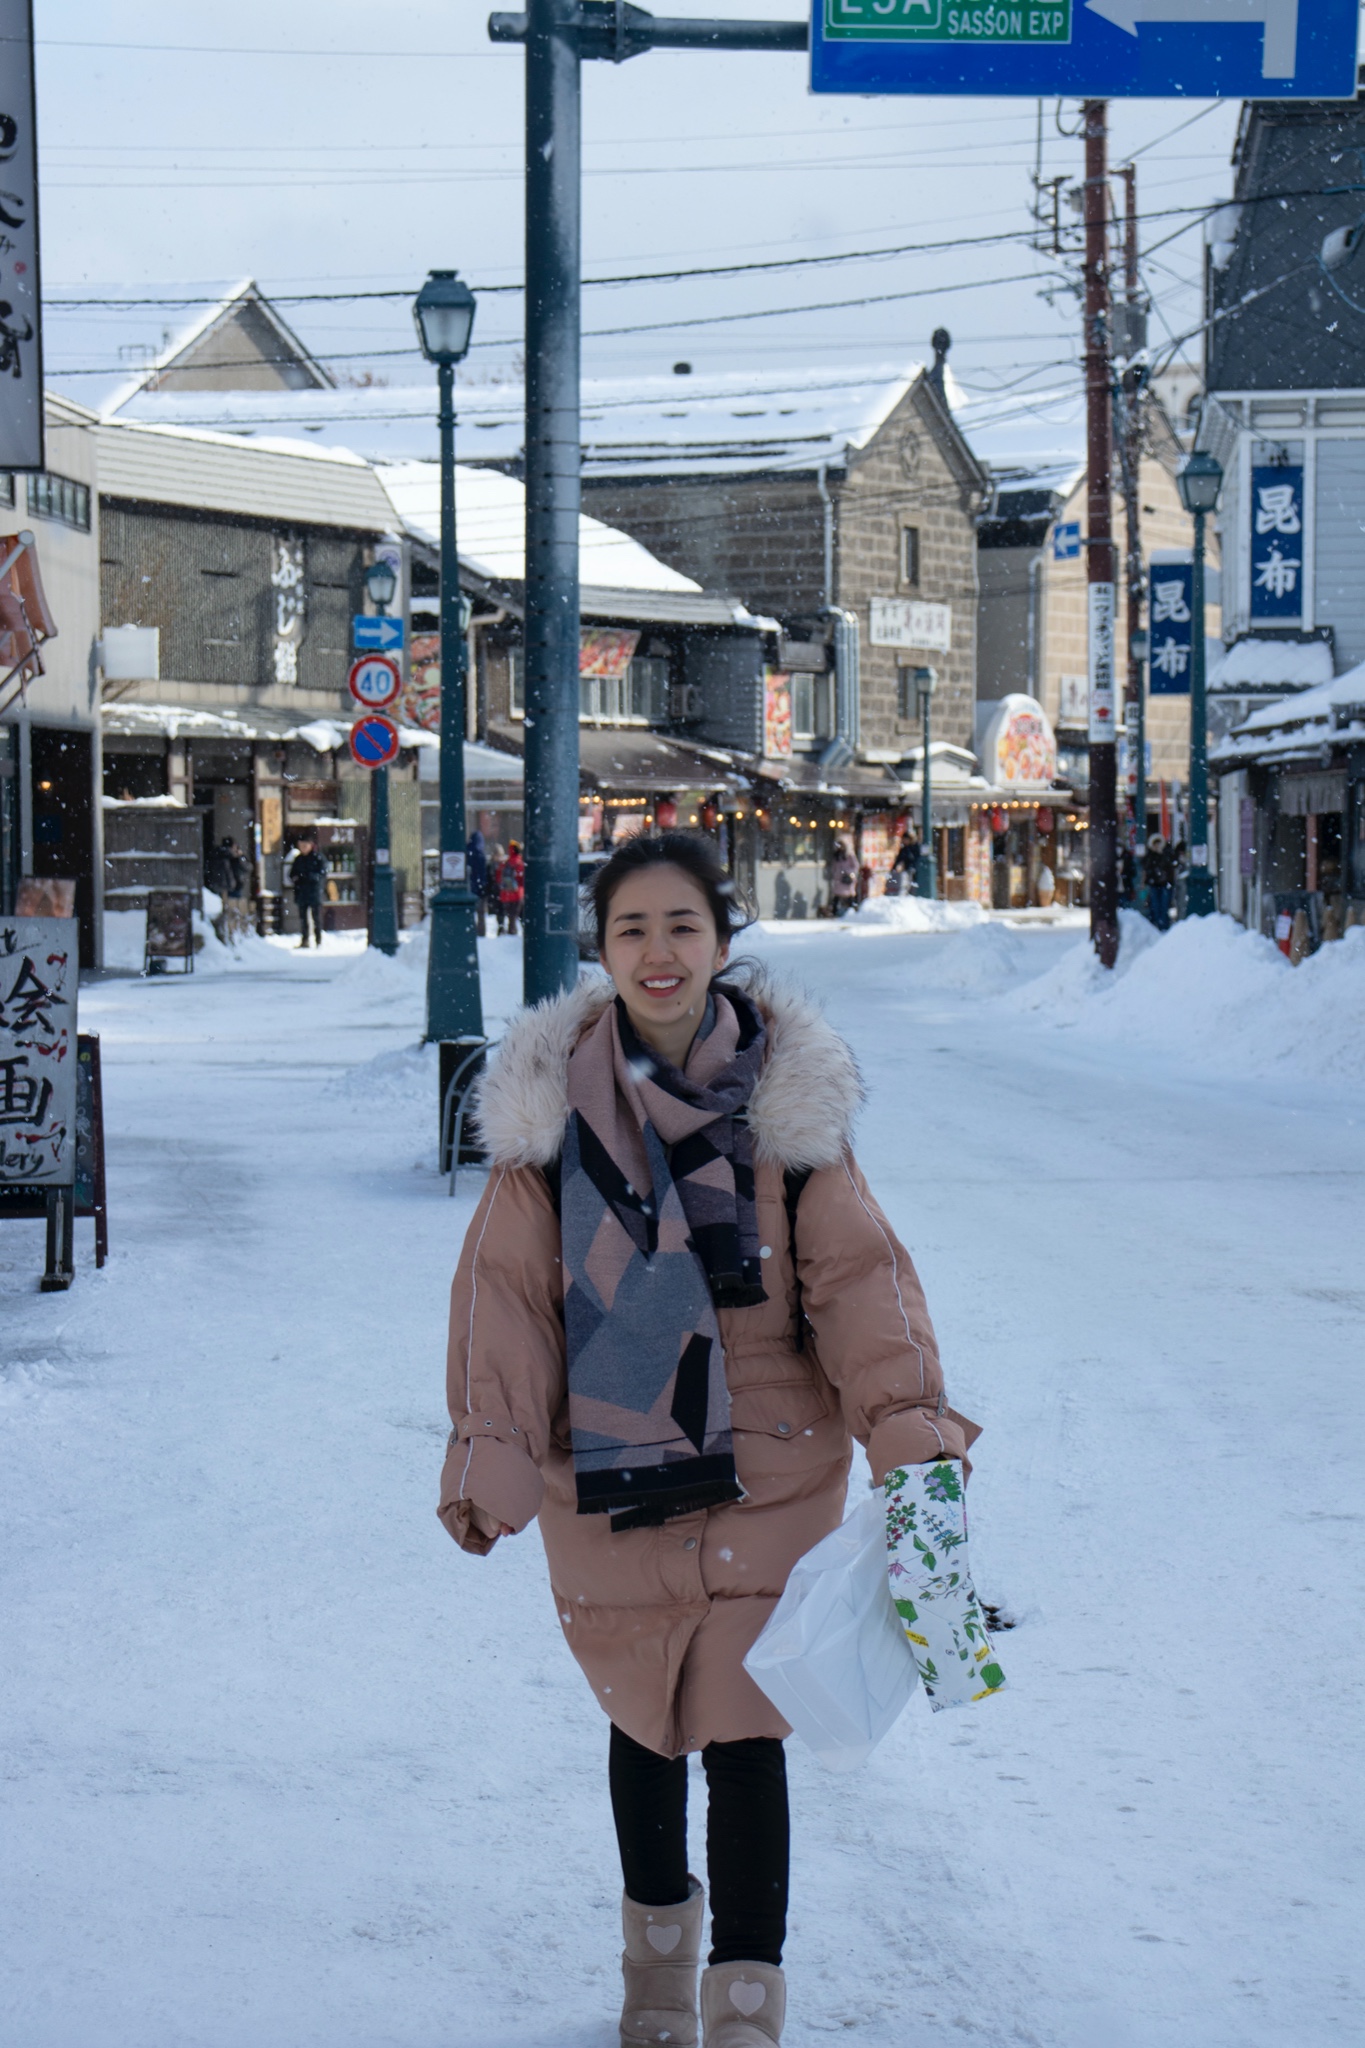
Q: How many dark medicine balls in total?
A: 0